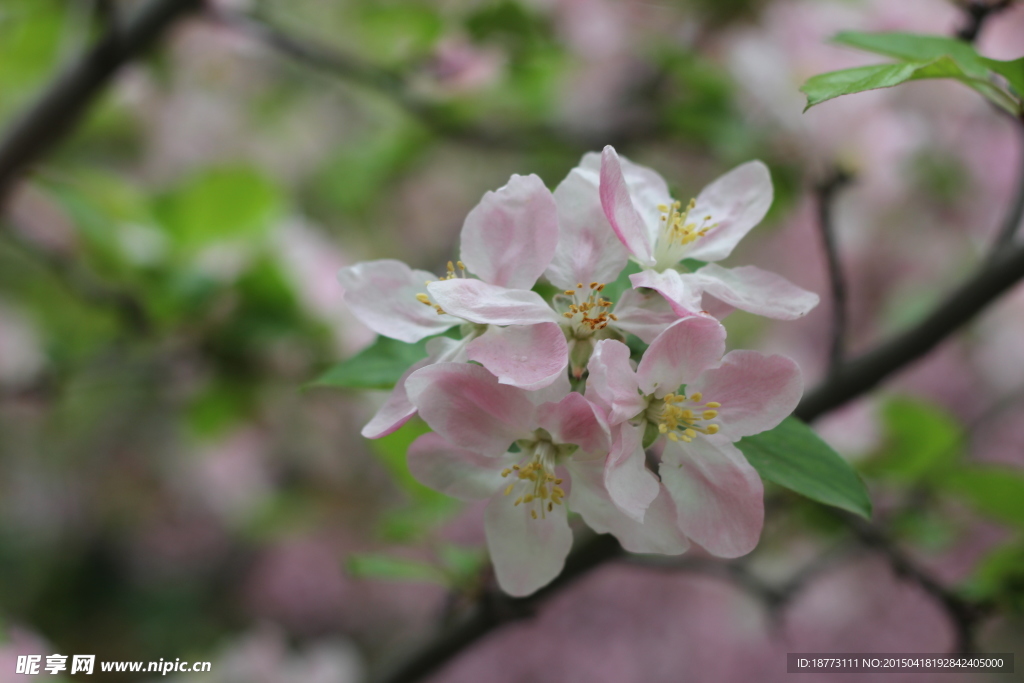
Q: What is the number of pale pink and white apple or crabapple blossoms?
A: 5